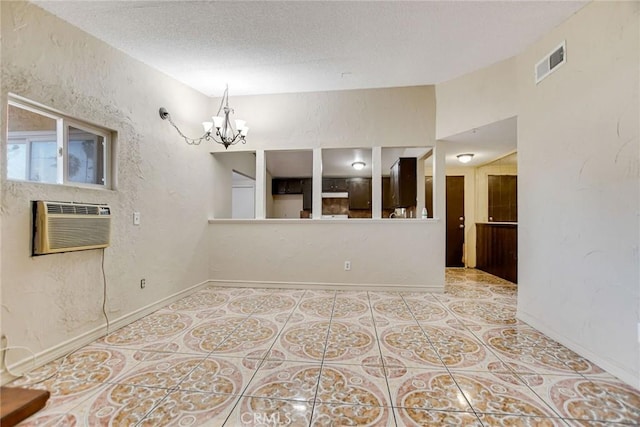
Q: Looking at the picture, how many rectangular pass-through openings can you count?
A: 4